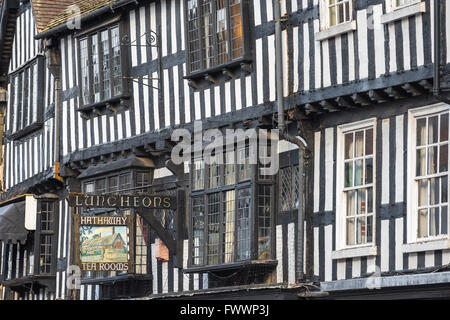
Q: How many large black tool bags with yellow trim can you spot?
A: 0